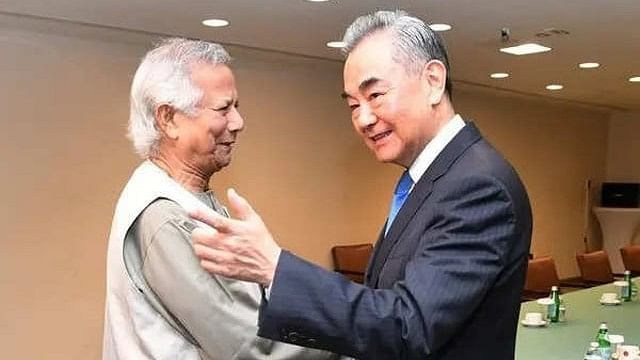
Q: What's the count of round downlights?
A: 8